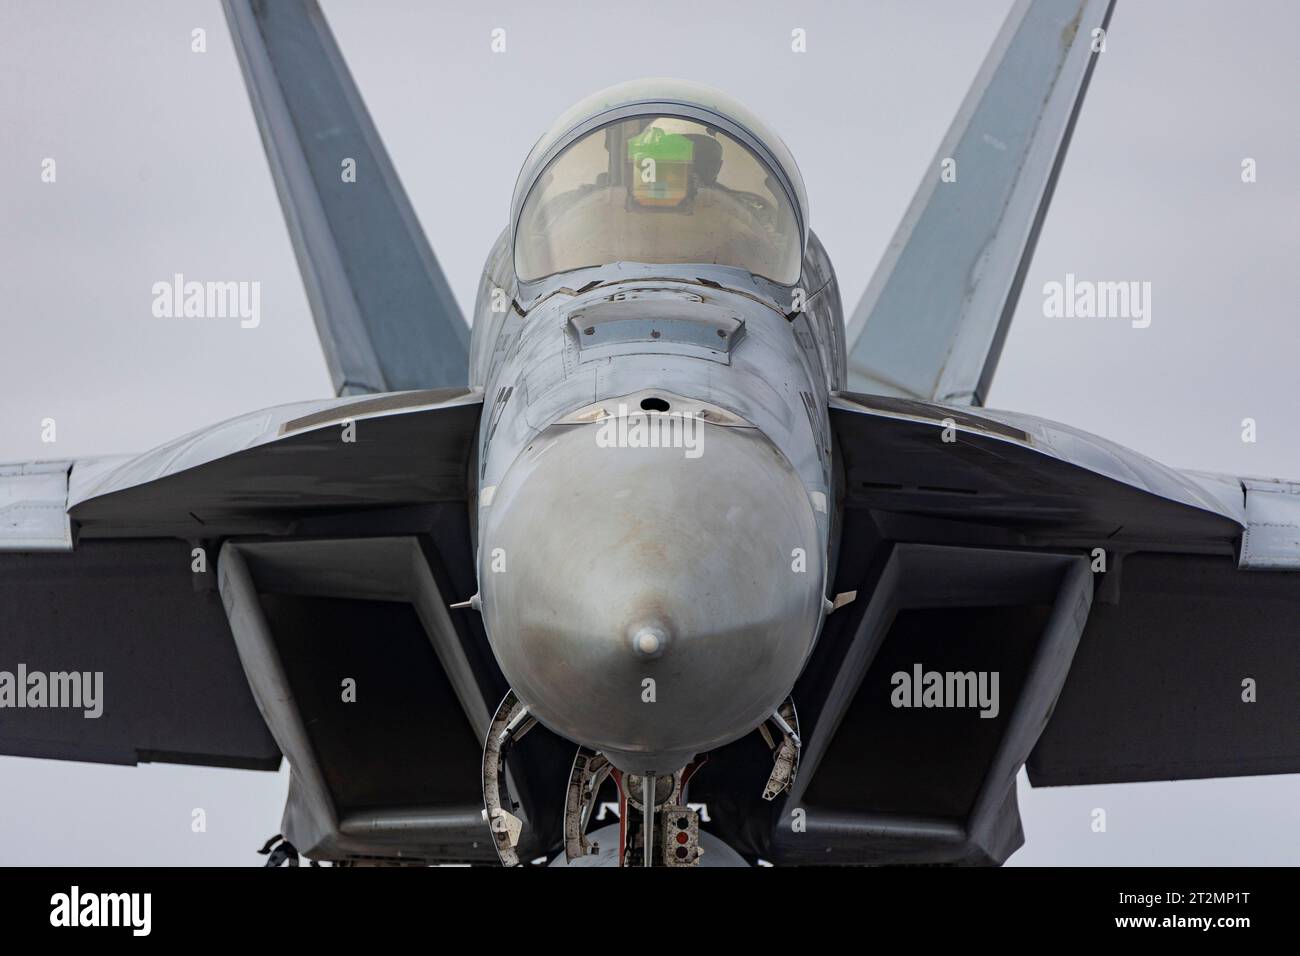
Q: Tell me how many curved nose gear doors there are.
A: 3